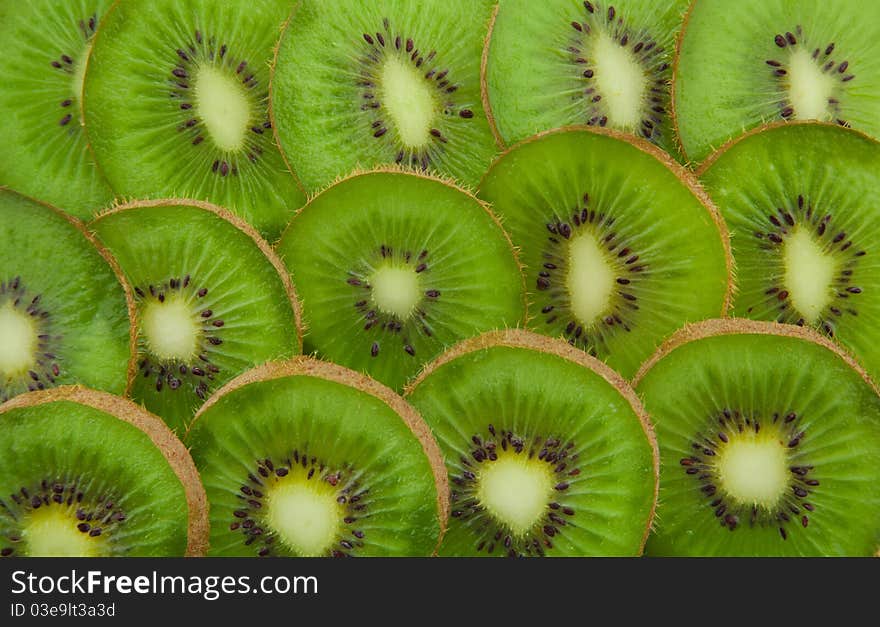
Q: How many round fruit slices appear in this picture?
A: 14